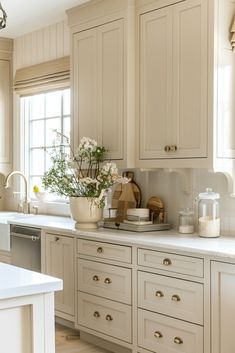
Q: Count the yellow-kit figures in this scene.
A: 0